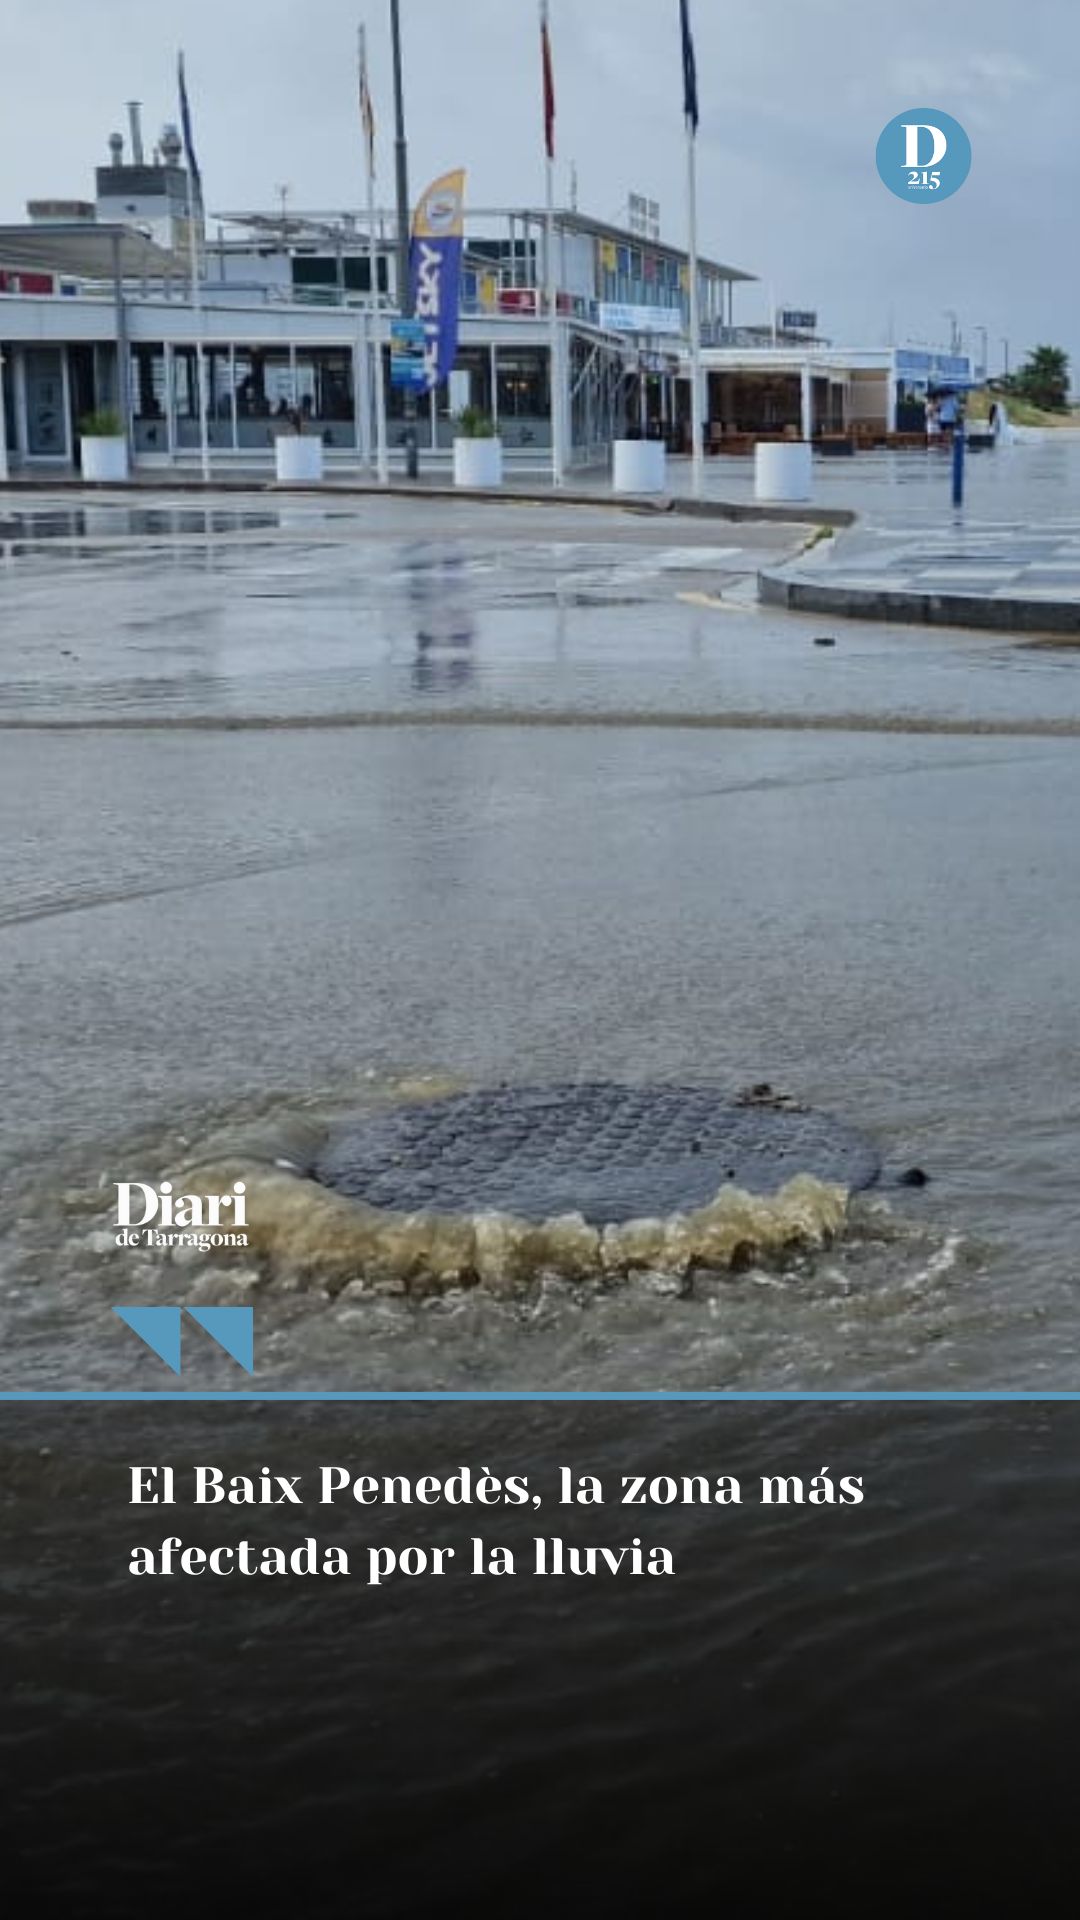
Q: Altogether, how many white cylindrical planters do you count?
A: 5